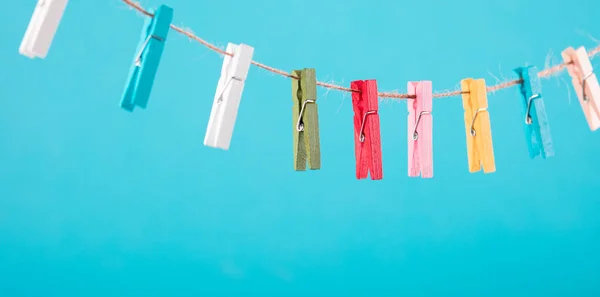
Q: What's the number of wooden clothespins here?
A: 9